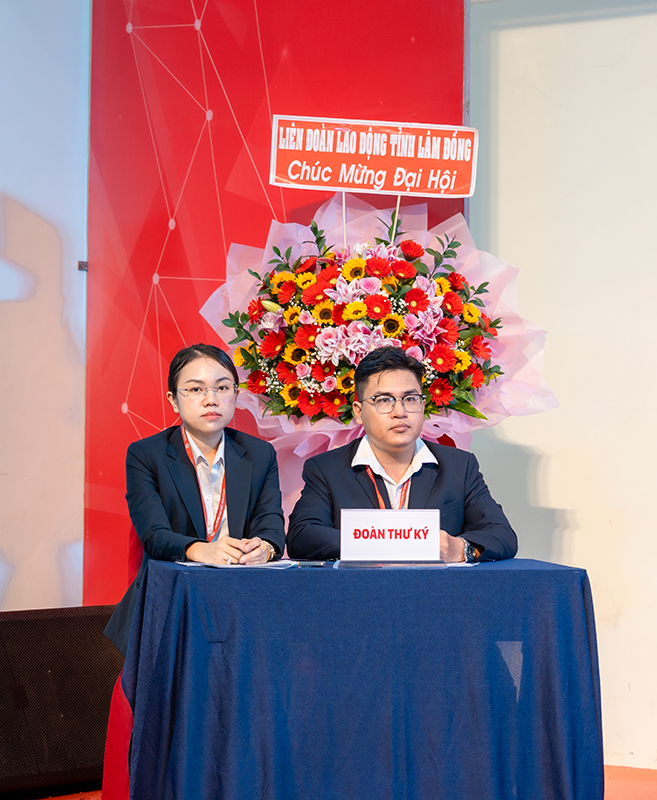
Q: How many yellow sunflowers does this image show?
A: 15